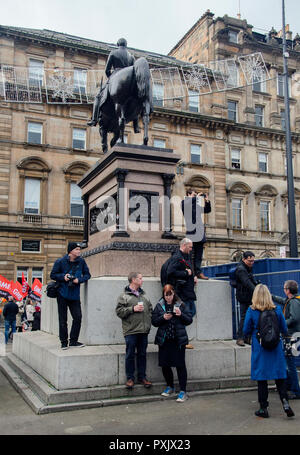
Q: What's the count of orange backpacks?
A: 0